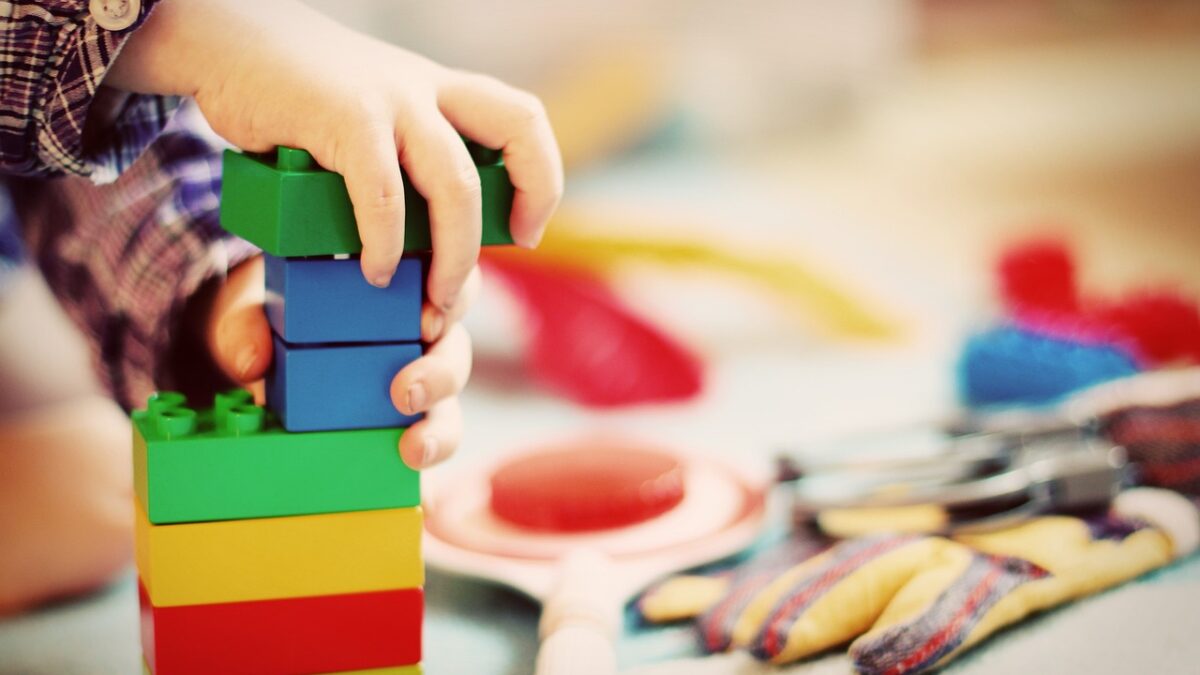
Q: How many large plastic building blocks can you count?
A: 7